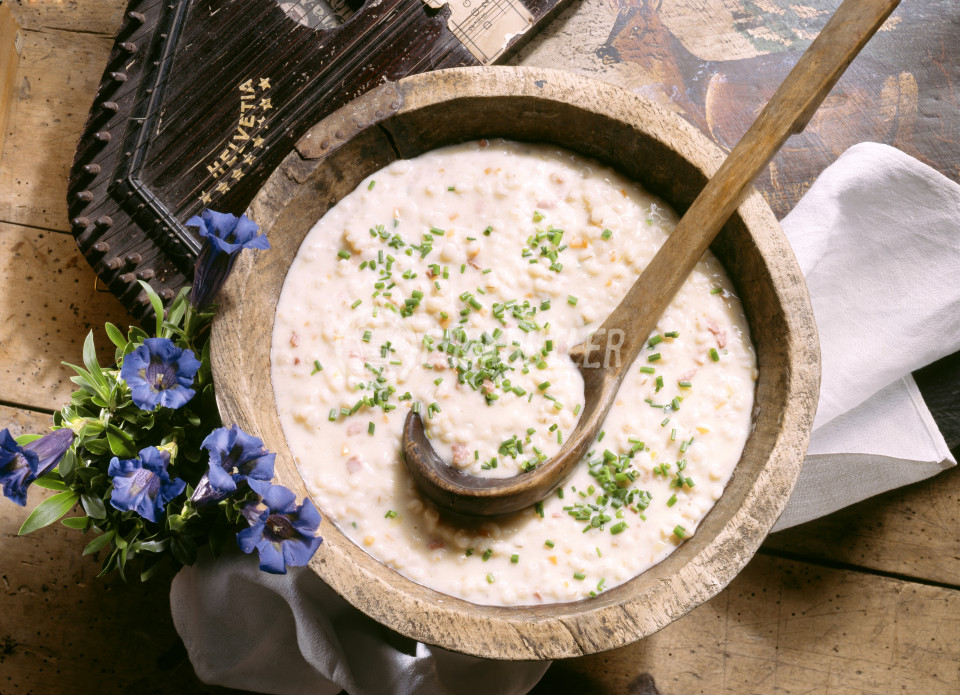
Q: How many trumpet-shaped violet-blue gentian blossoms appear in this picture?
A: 6